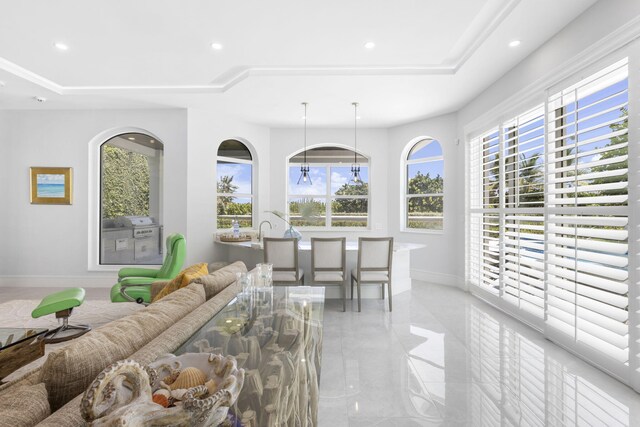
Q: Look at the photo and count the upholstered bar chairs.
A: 3